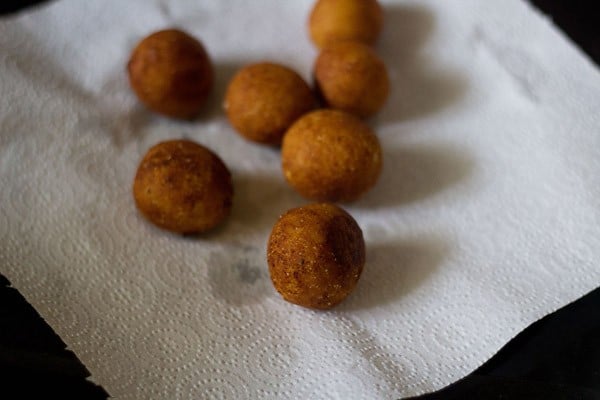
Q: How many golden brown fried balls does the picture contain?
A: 7